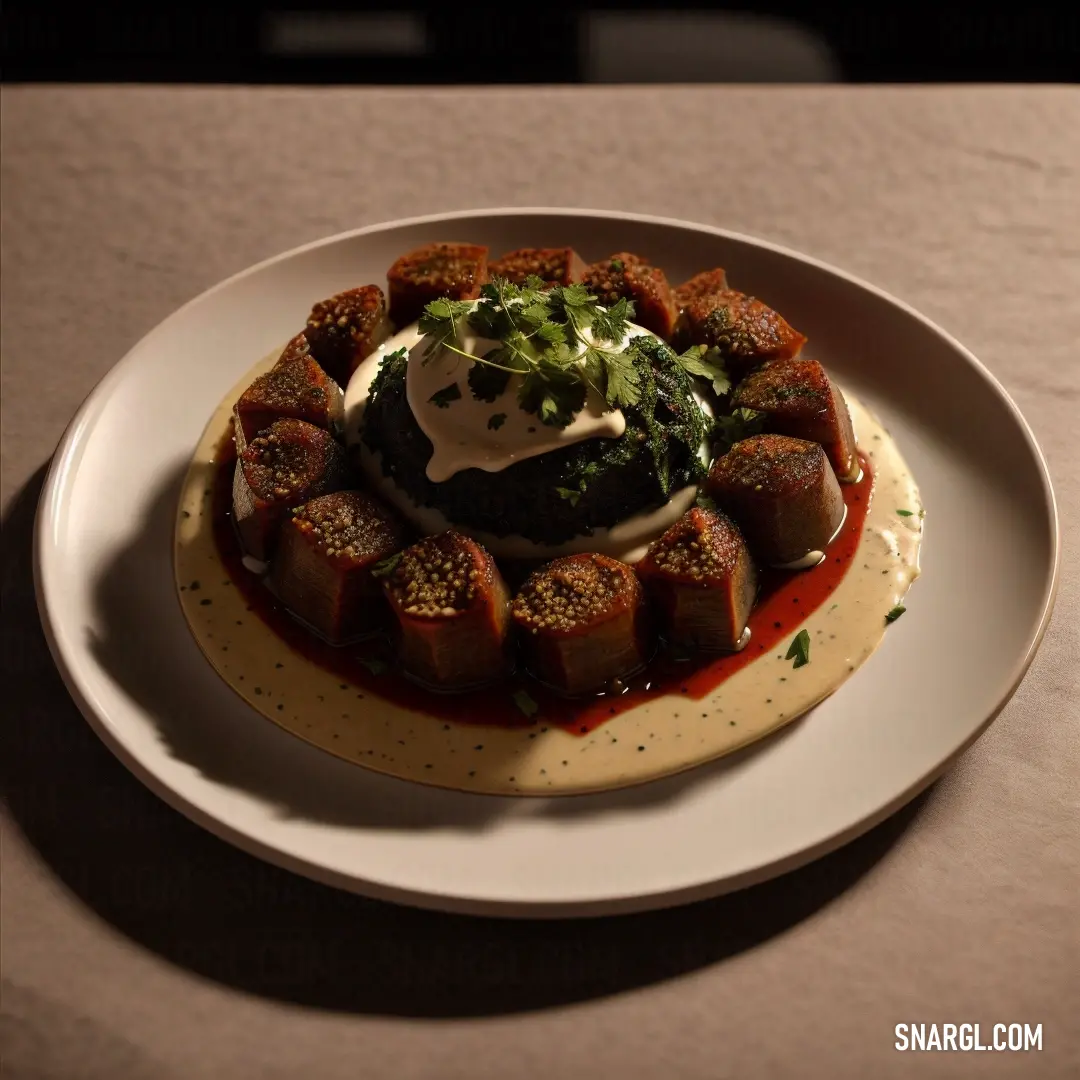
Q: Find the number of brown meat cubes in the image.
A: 14